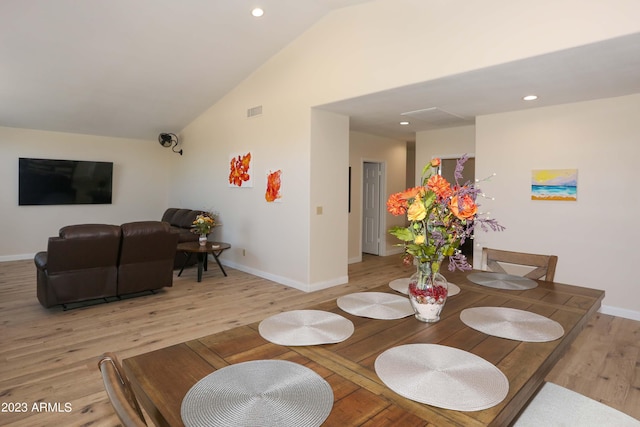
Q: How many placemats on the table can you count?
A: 7